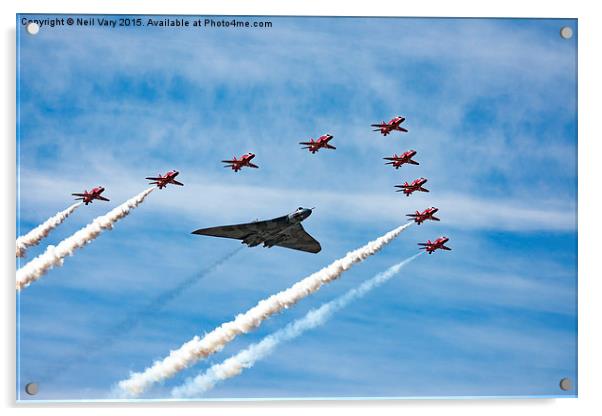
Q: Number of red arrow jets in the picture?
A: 9